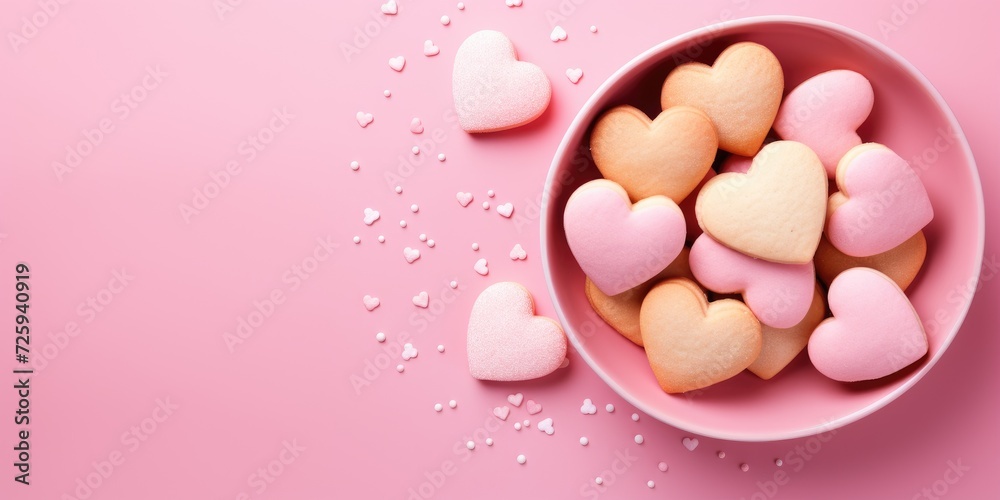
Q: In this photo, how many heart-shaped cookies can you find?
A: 15